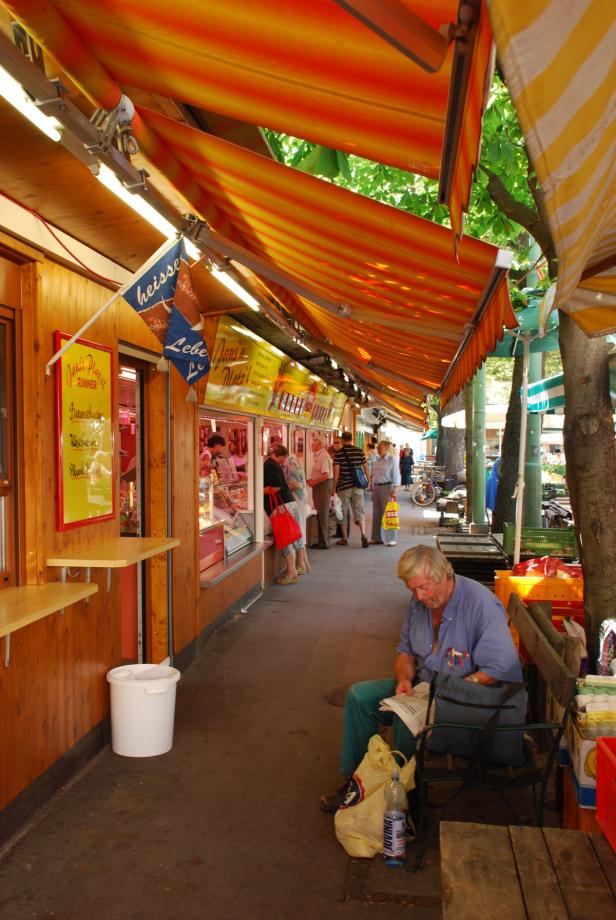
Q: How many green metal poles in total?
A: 2